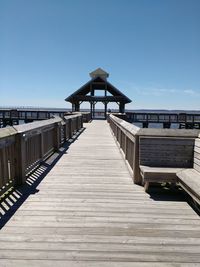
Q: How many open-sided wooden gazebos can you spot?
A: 1